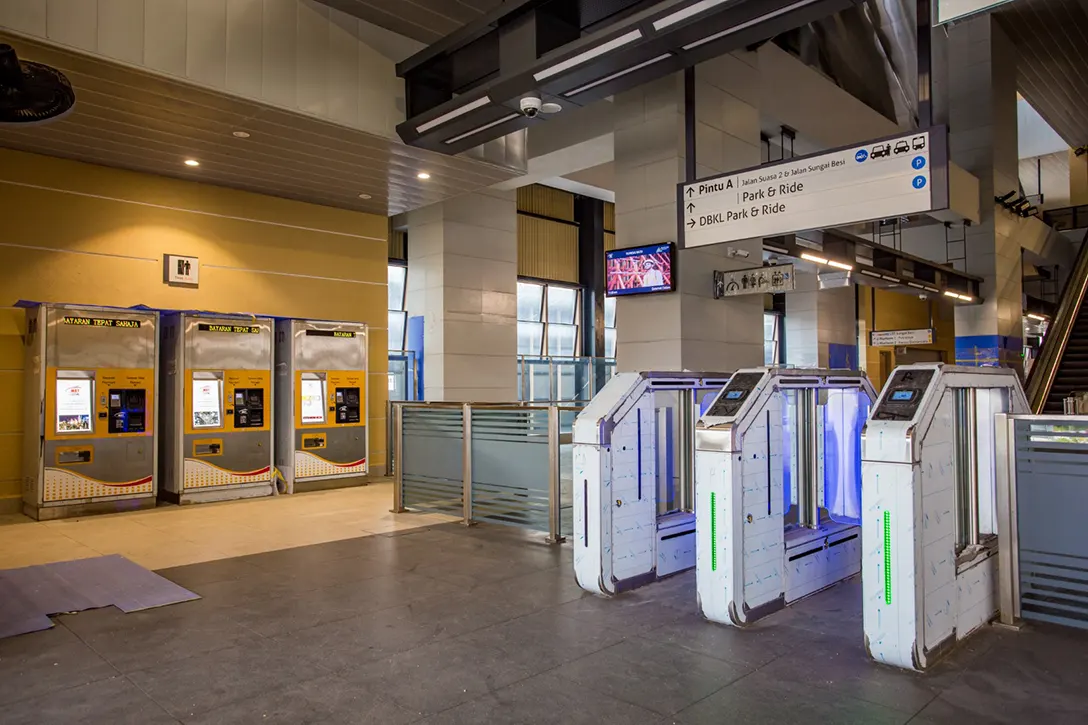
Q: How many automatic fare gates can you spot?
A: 3